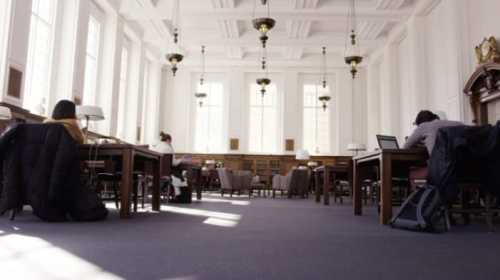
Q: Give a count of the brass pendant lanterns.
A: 6